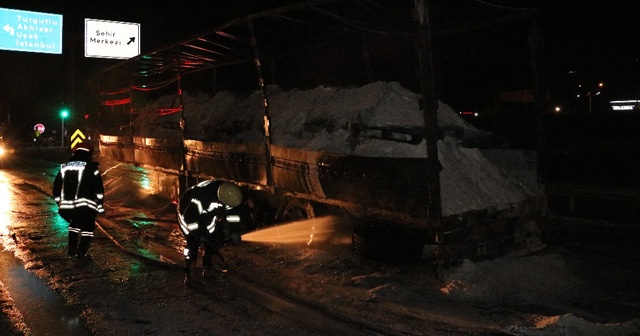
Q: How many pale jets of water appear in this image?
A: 1